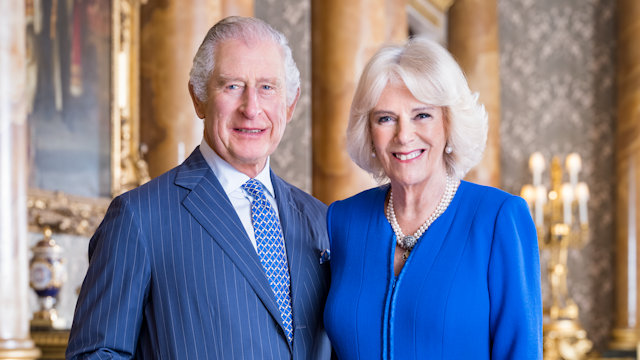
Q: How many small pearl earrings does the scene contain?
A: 2